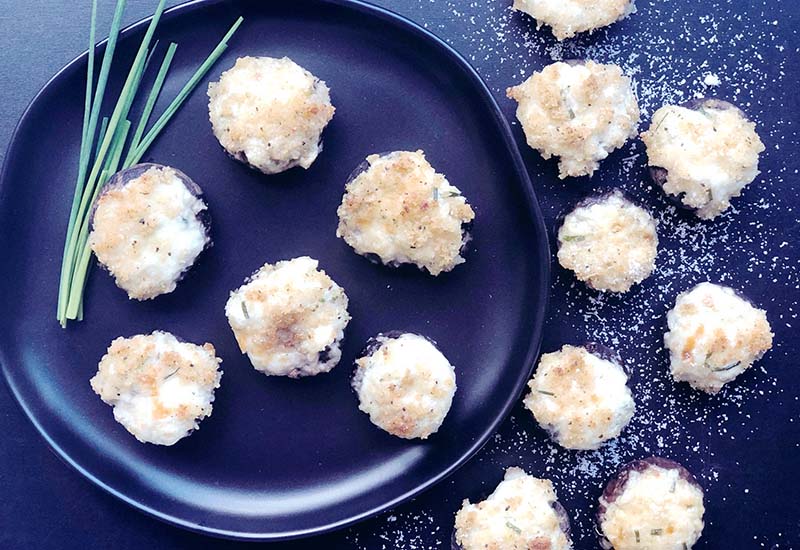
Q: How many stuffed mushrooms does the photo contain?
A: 14